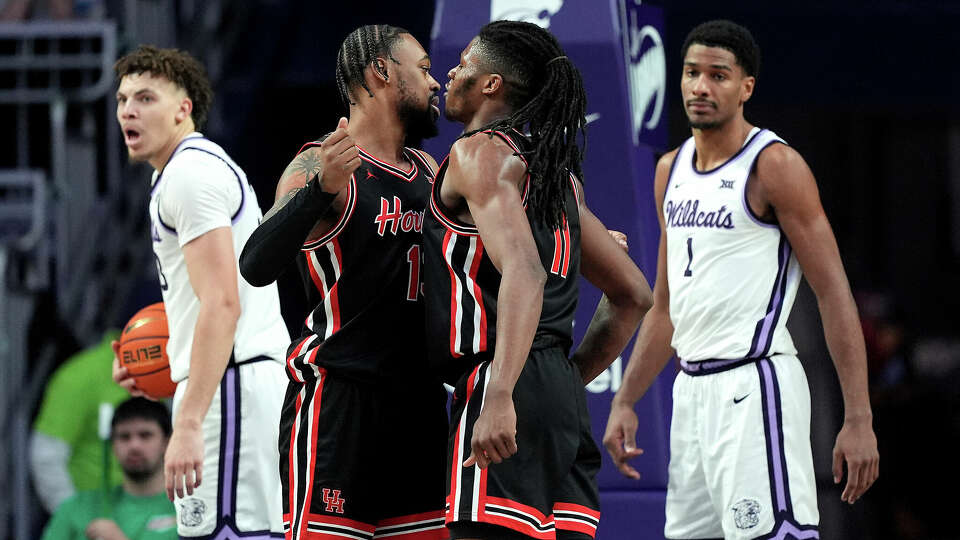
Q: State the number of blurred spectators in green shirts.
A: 2